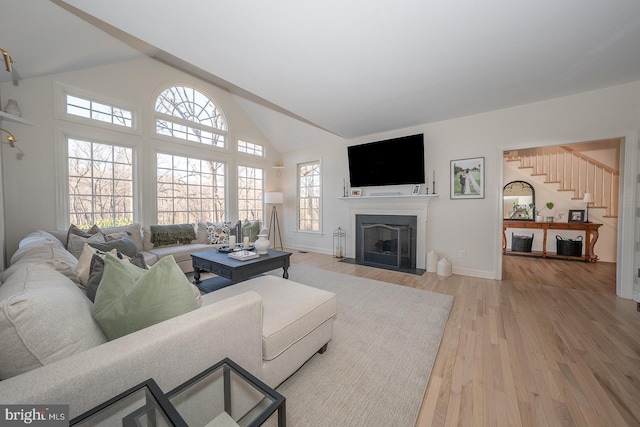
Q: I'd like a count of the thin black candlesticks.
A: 4